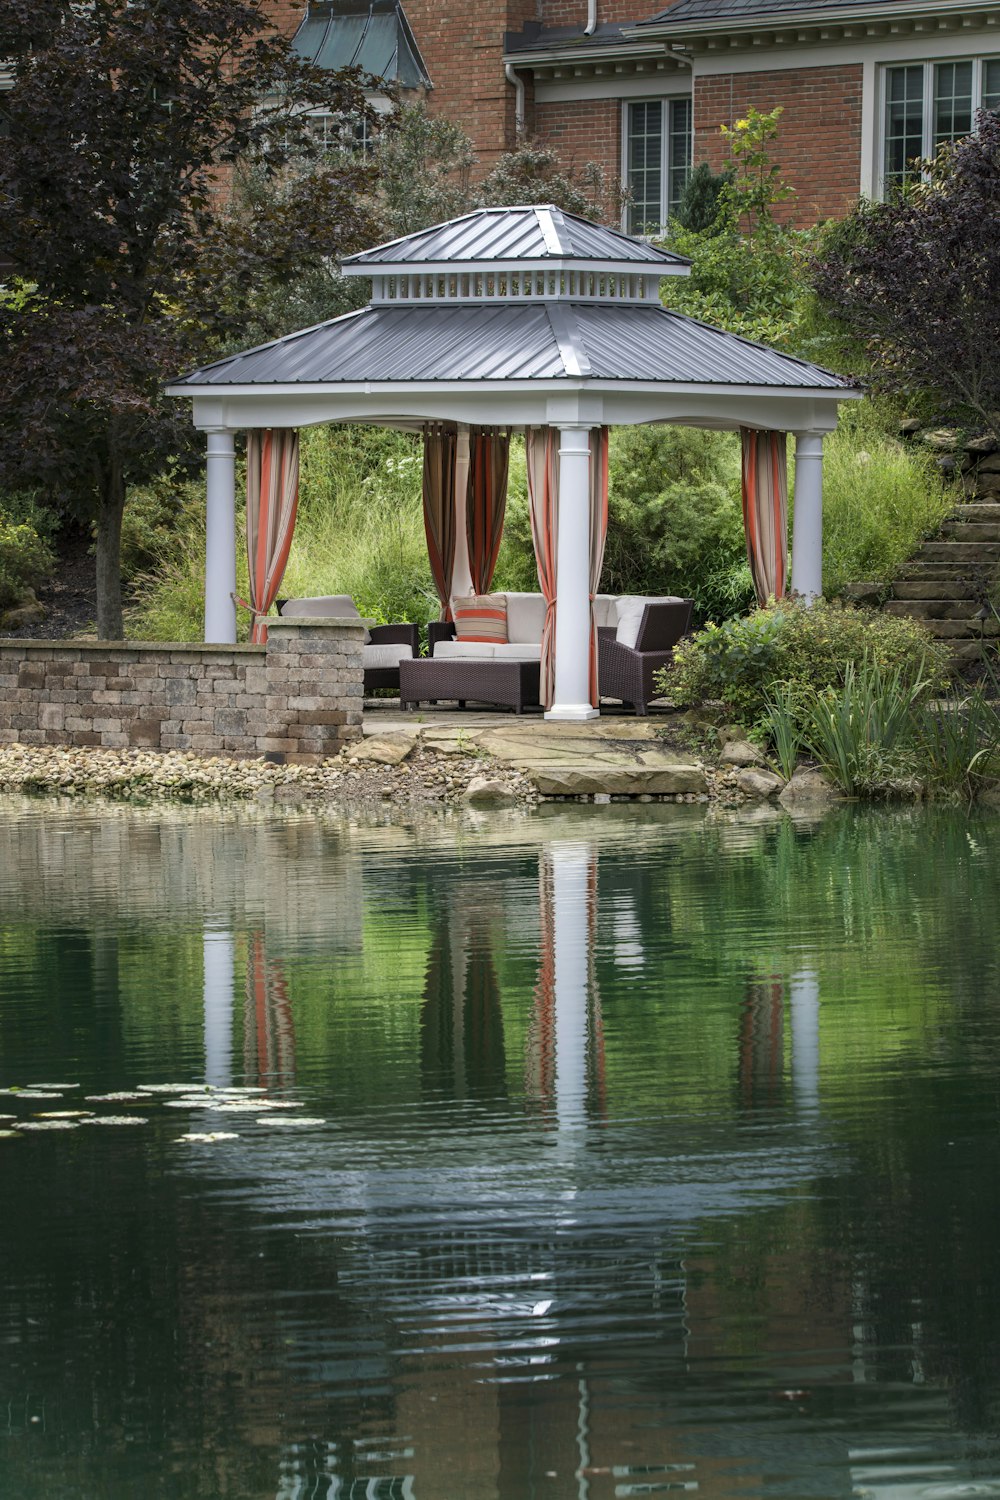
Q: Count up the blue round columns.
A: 0